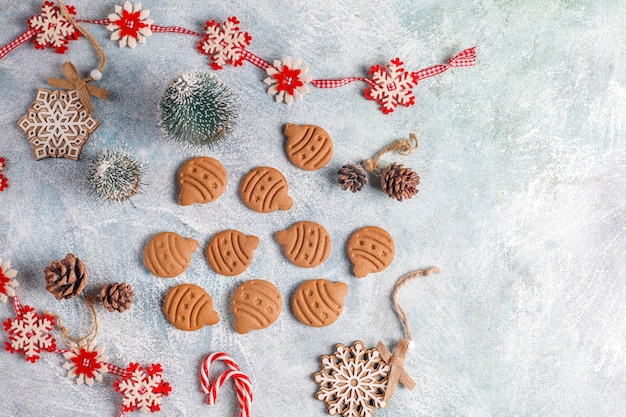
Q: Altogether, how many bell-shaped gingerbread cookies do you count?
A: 10